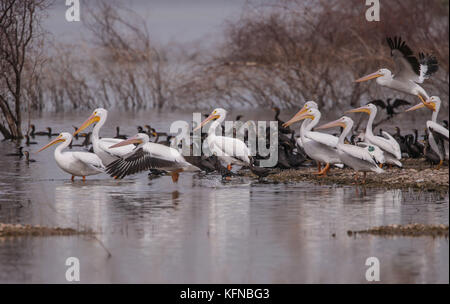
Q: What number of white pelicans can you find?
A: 10